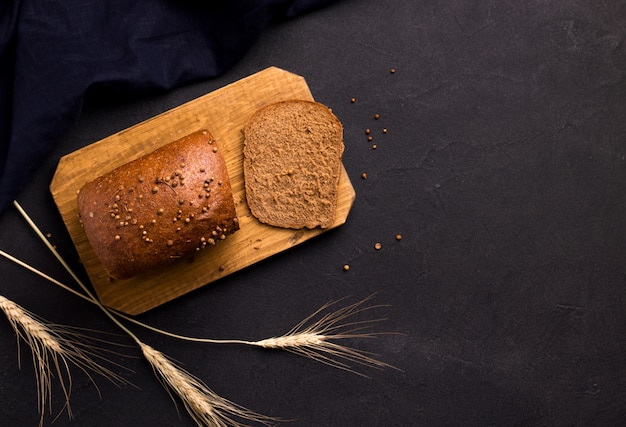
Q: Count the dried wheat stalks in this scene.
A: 3